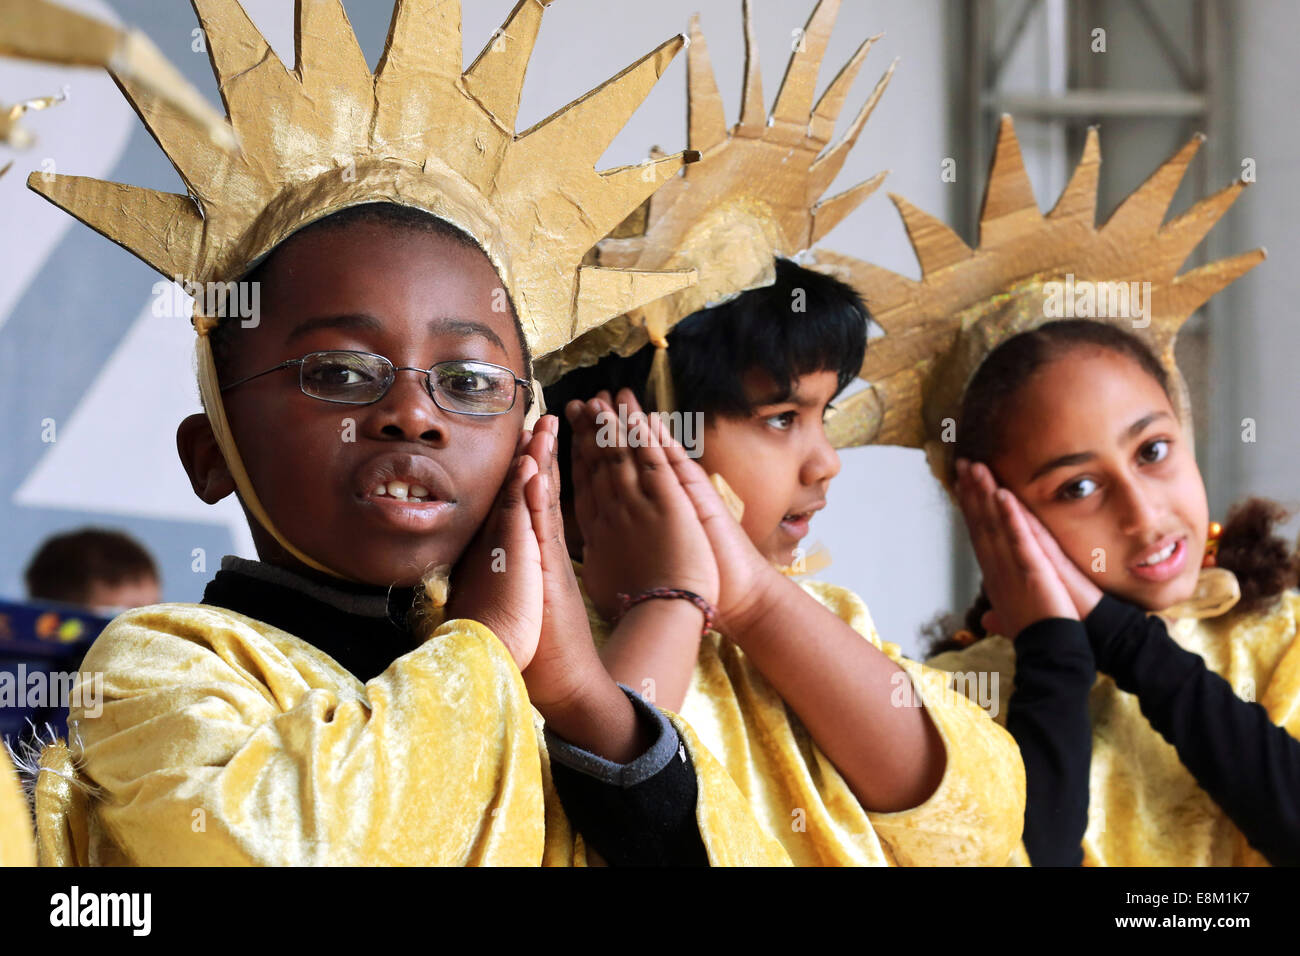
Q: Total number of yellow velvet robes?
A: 3